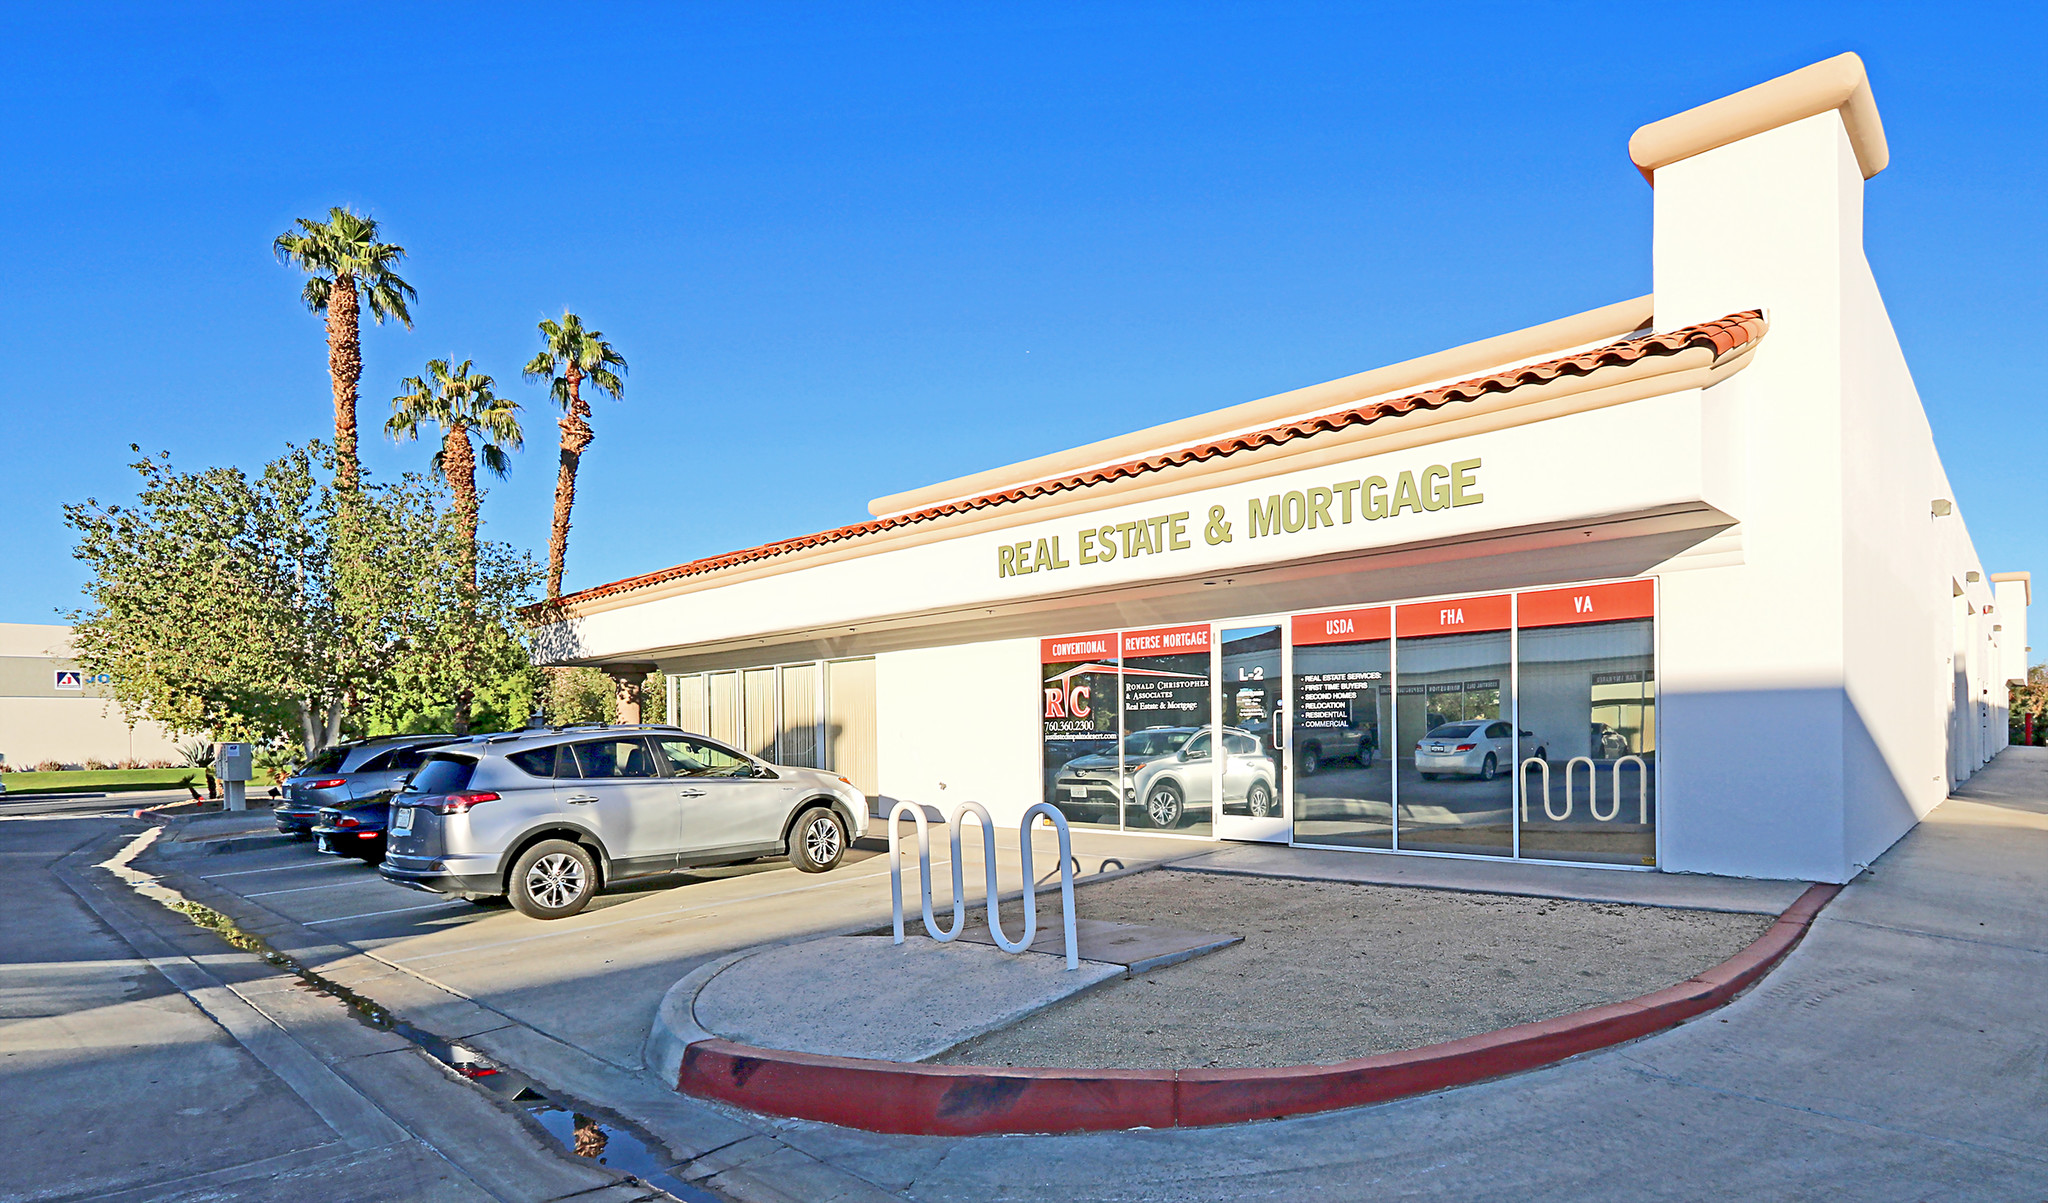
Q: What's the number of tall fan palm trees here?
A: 3